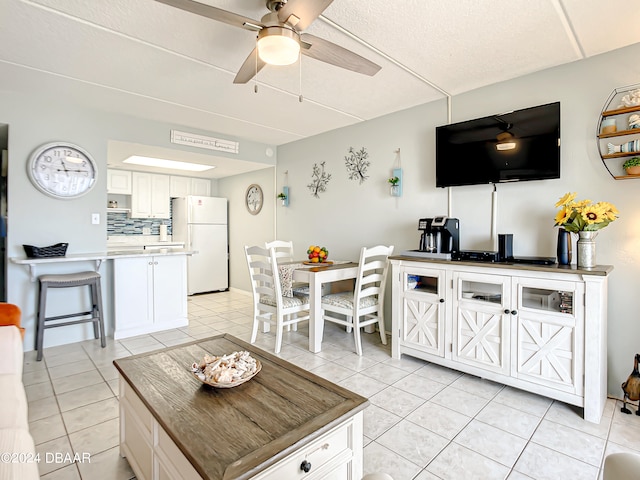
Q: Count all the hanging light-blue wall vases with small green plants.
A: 2